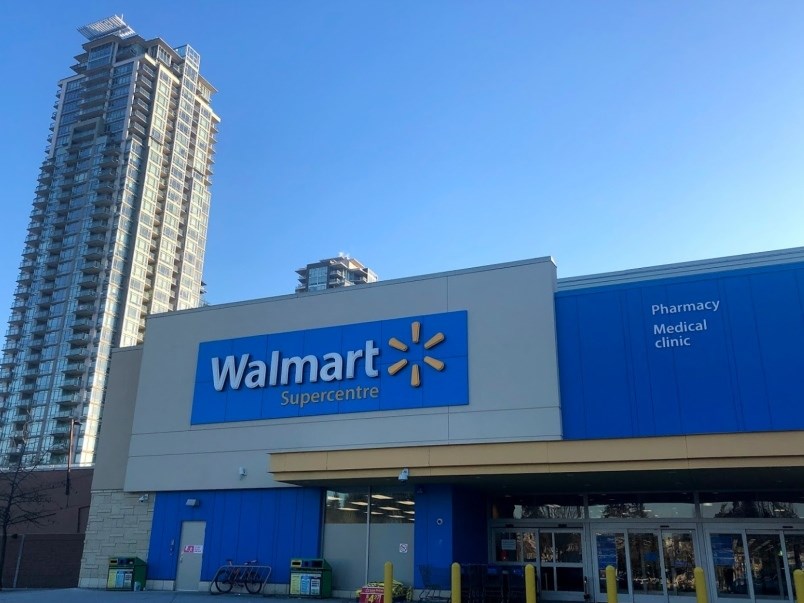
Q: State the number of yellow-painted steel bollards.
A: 6